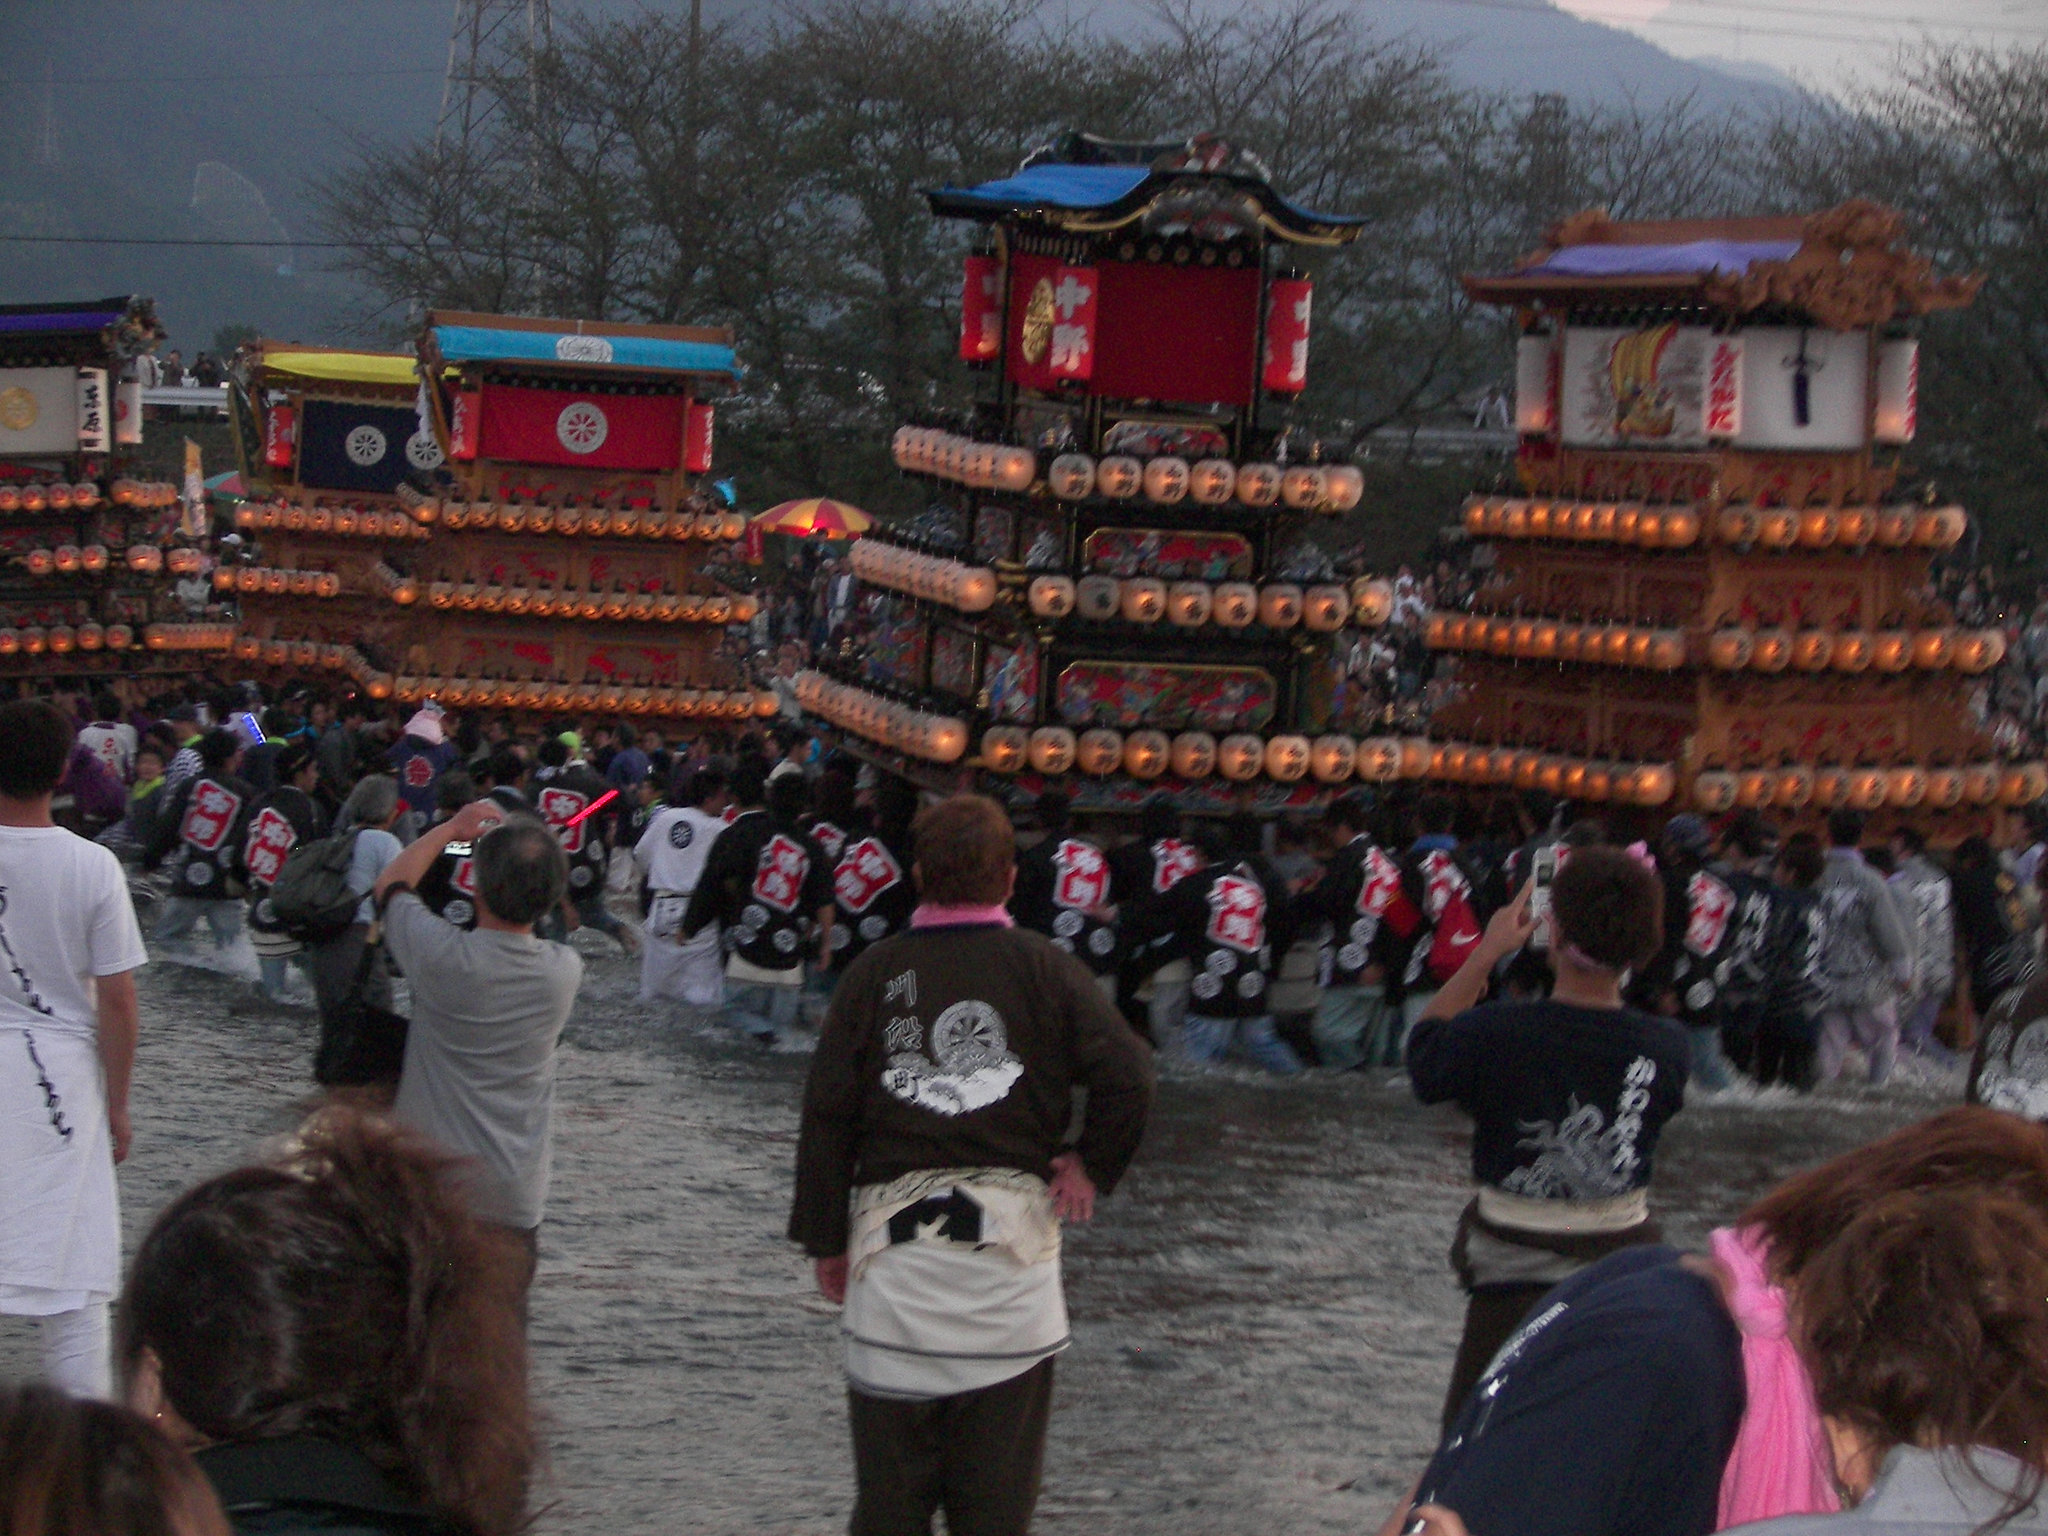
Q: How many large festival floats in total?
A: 5